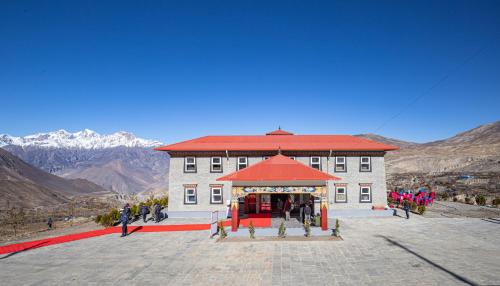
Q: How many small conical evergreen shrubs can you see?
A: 5